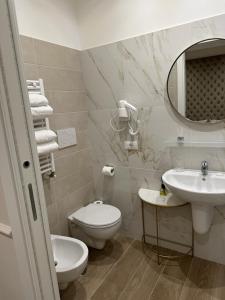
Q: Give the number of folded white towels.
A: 4